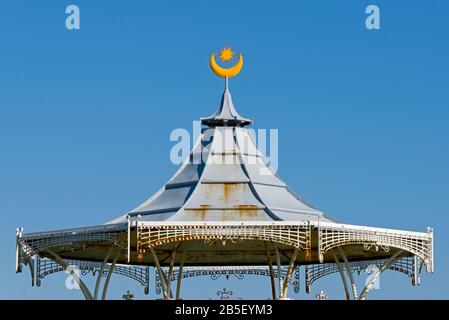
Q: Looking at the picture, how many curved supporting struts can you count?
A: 12